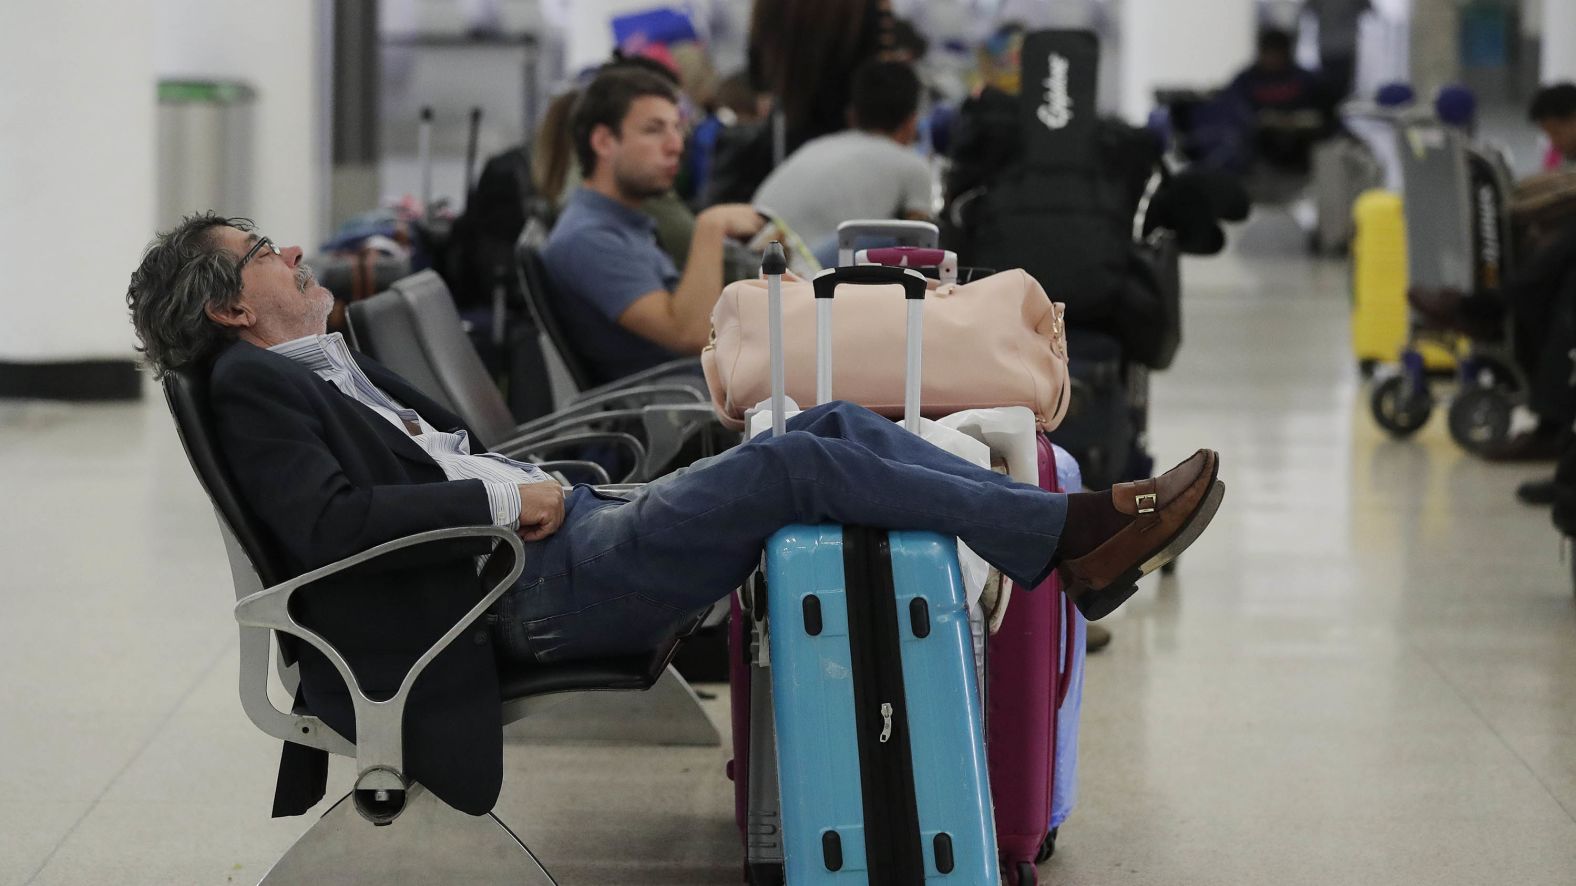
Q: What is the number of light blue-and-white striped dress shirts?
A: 1